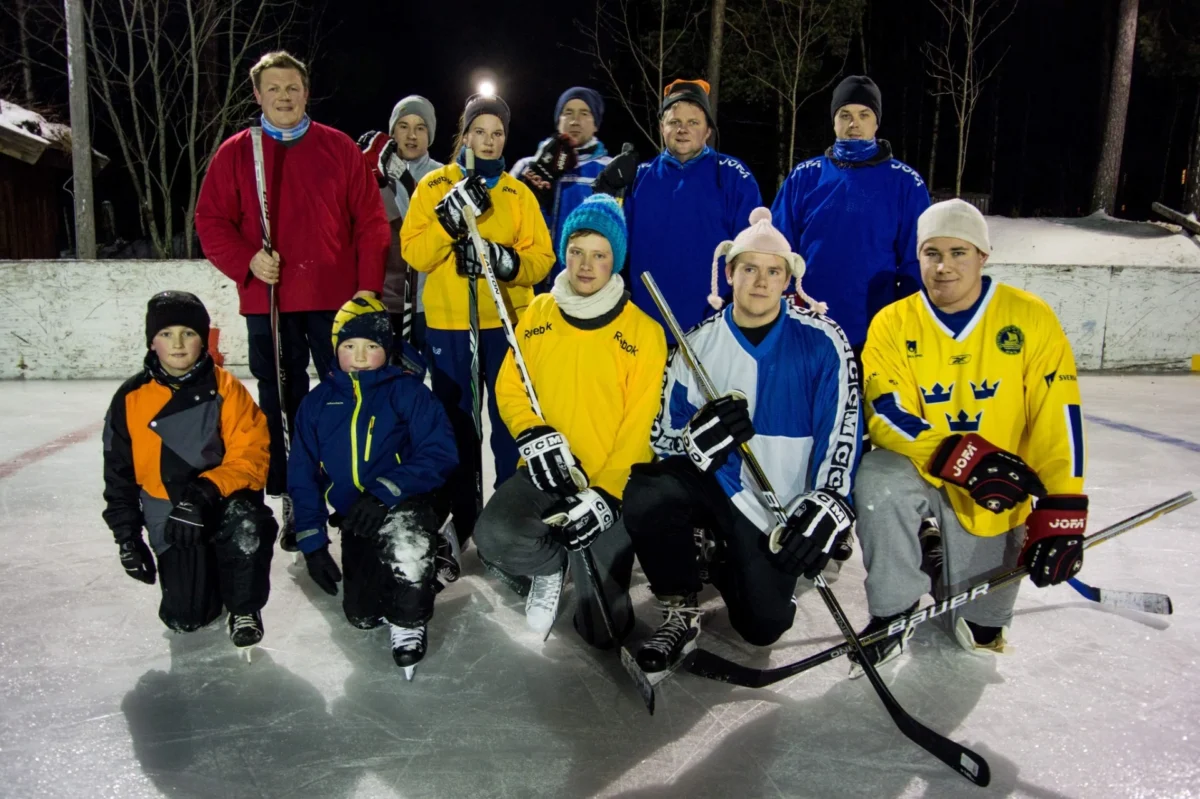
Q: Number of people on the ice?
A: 11